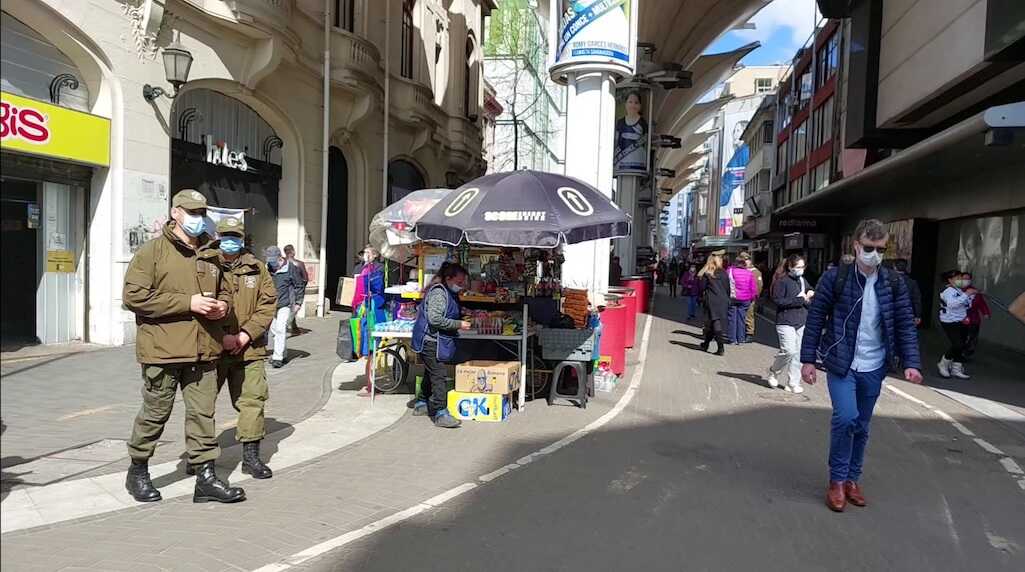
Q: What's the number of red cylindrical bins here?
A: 3